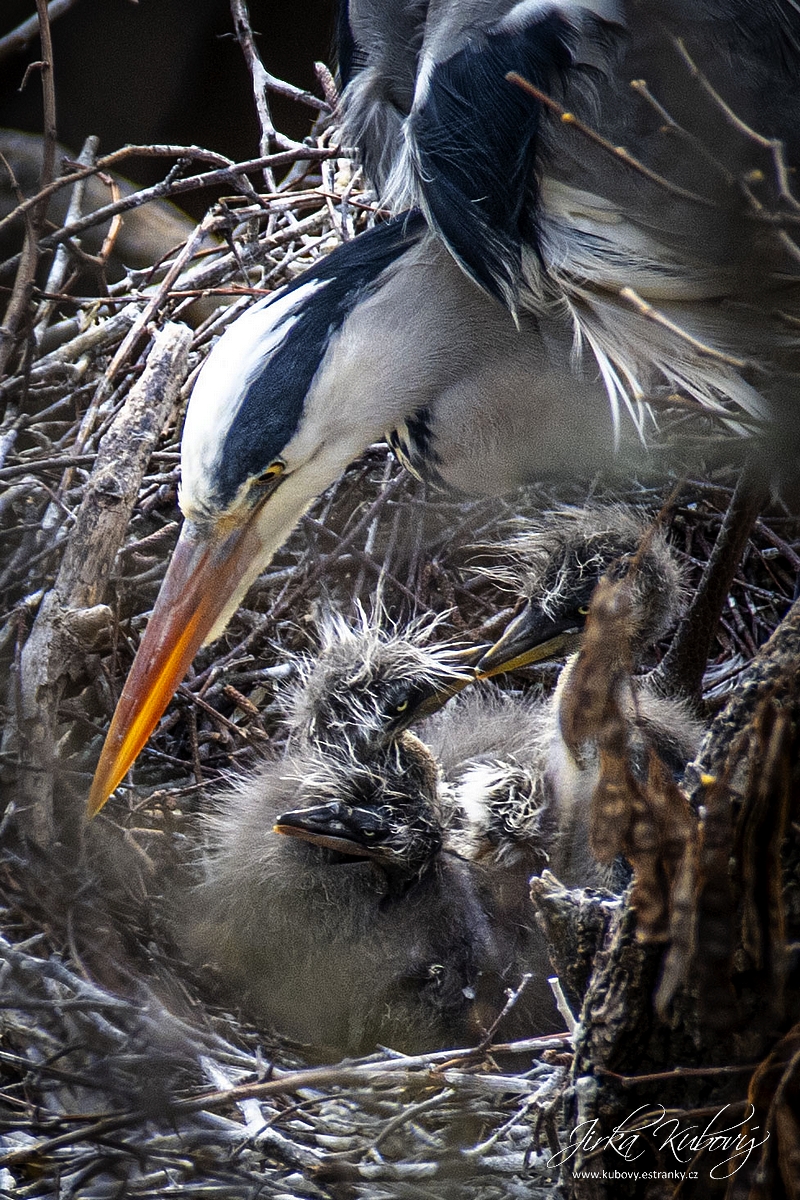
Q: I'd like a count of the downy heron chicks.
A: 3